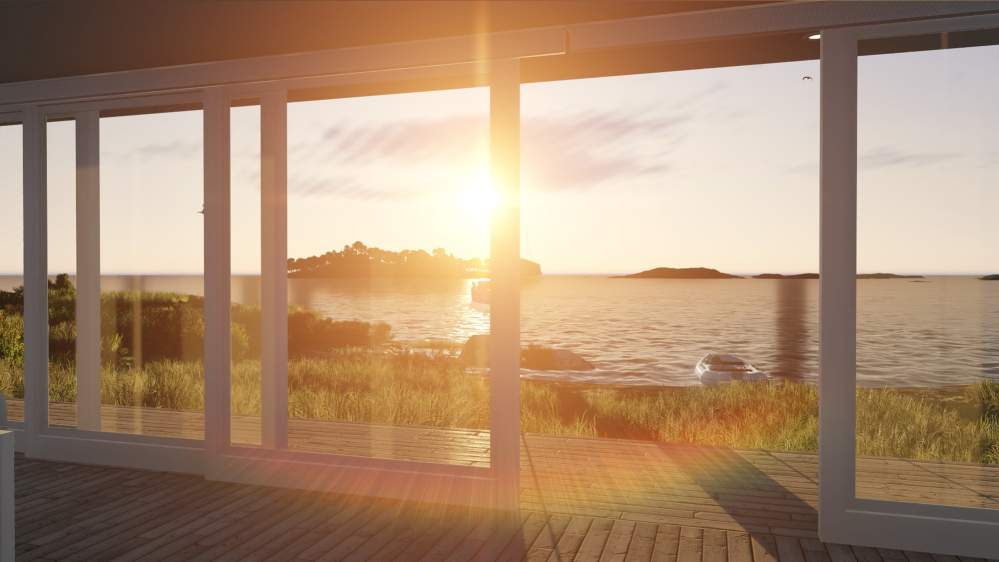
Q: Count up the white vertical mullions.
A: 6